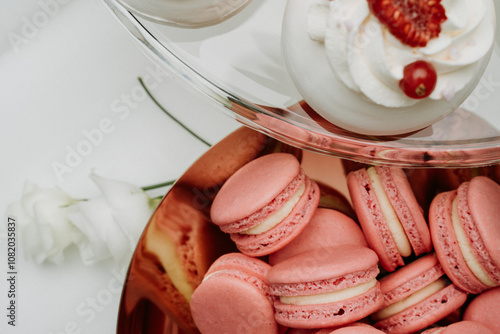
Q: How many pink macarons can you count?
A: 10